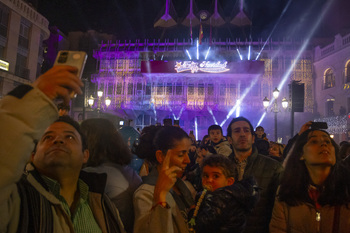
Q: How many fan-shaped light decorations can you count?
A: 4